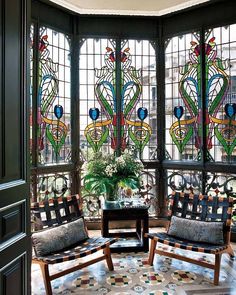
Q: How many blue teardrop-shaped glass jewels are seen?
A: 5